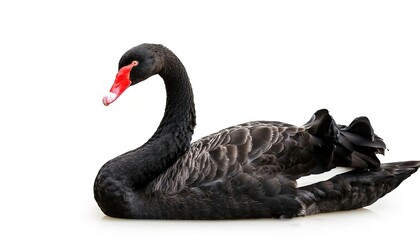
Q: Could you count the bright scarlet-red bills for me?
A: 1